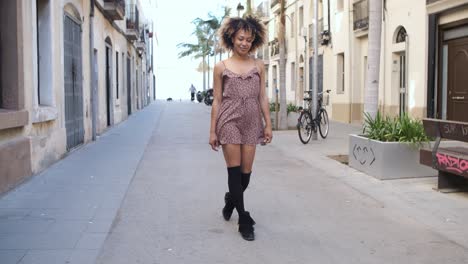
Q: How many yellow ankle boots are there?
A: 0